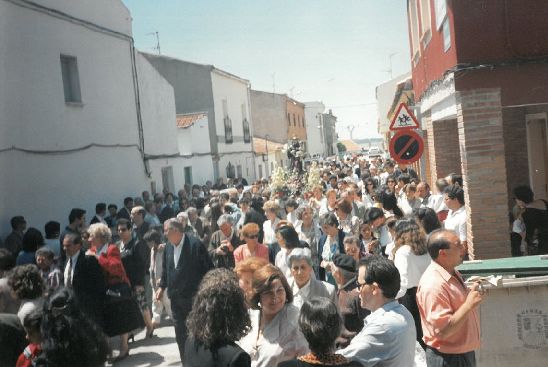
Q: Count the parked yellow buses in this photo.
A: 0